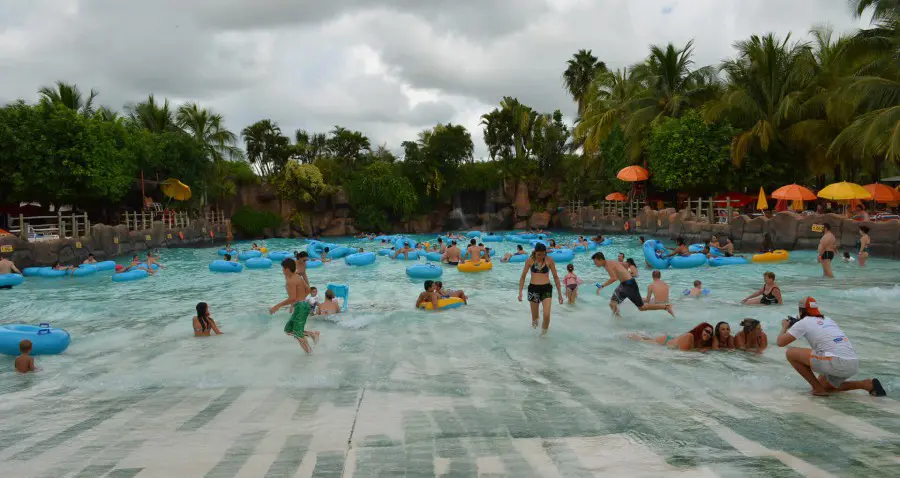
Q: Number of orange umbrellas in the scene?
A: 4